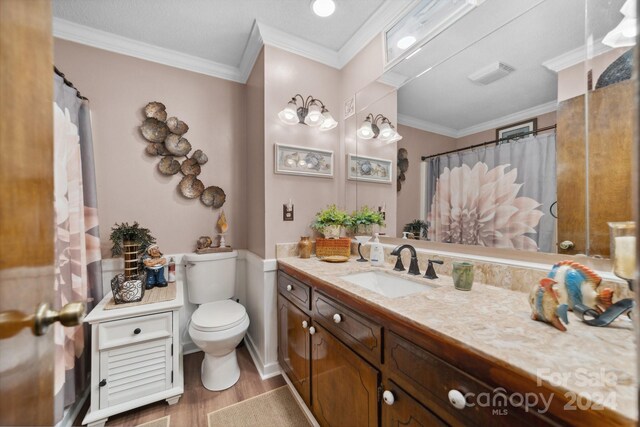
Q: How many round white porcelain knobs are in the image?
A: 6